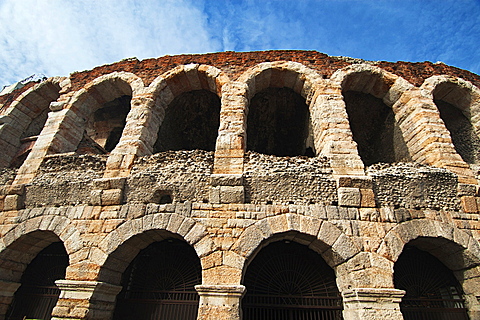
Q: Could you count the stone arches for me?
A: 10